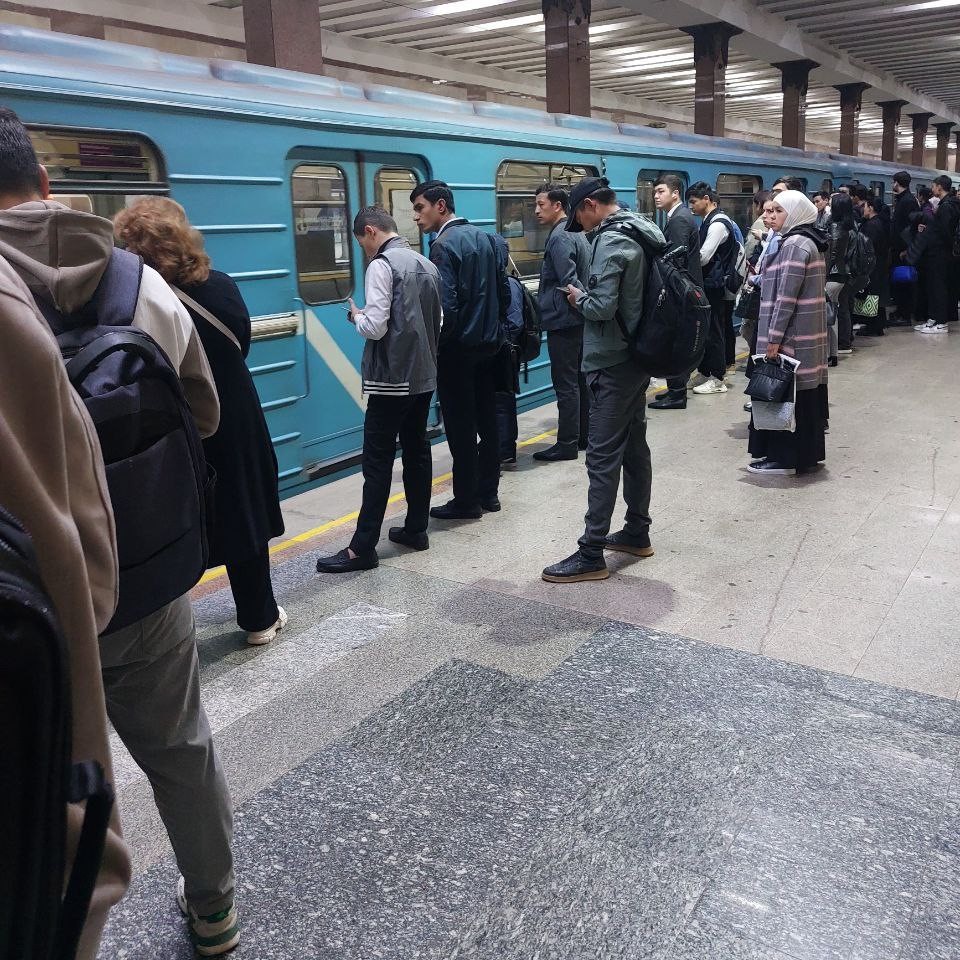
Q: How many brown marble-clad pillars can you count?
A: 9